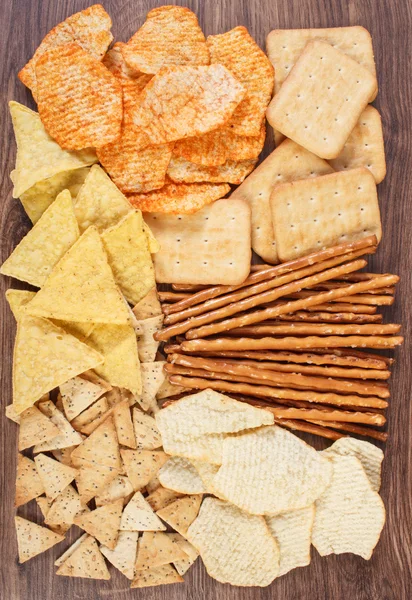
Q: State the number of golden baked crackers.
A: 6